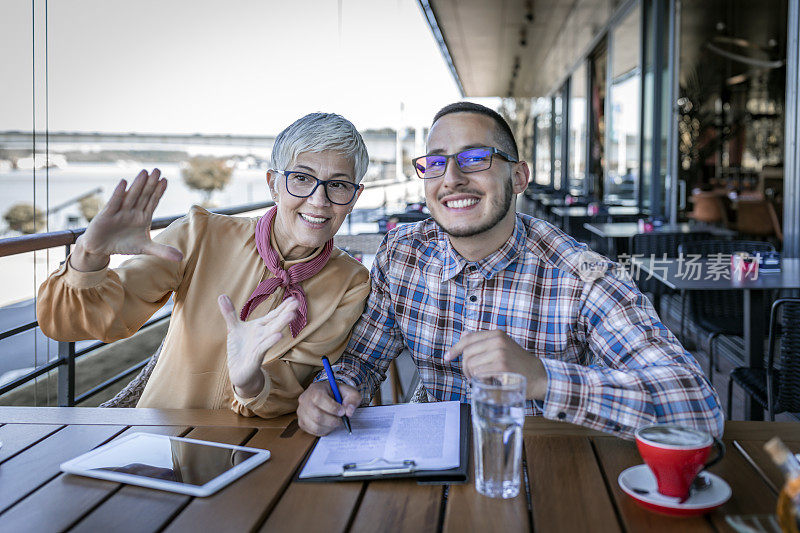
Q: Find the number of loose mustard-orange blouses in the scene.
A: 1